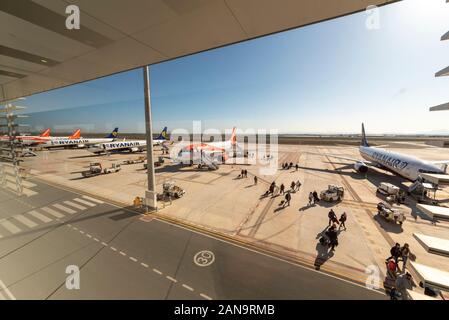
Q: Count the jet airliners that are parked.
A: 6